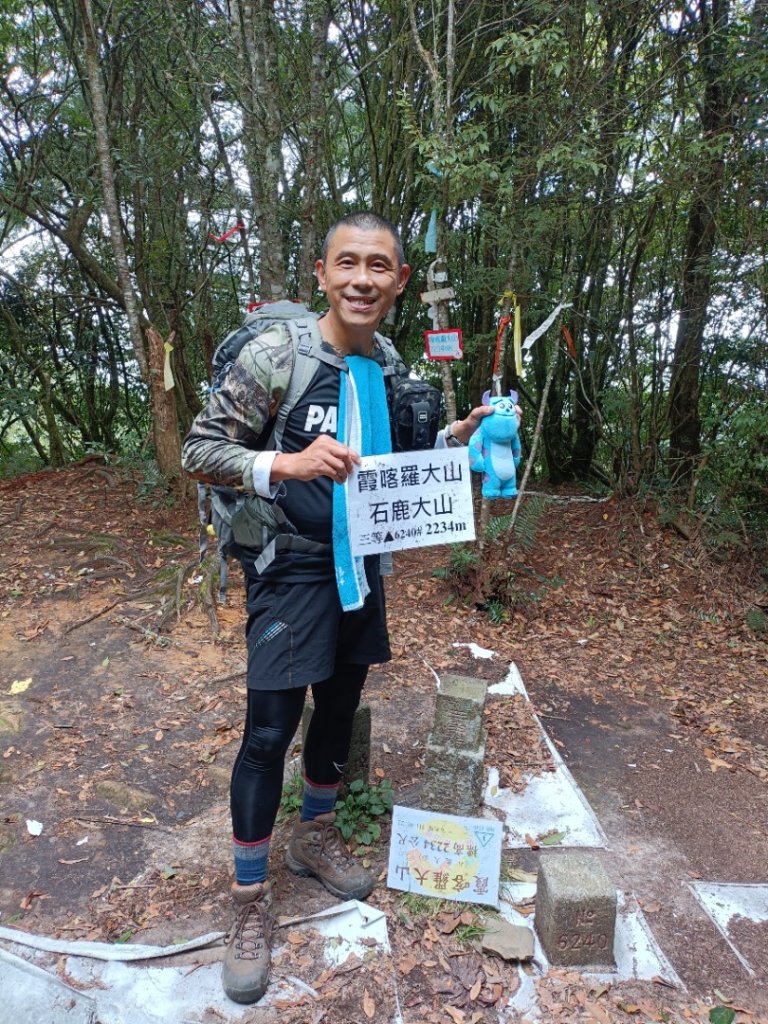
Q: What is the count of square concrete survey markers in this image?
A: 3